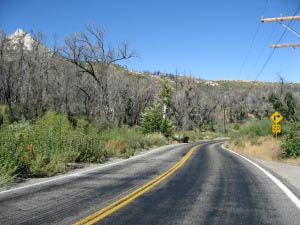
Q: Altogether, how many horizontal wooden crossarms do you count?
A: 2